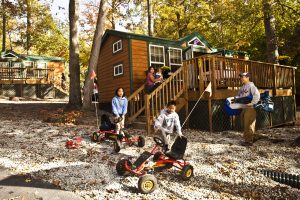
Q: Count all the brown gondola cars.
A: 0